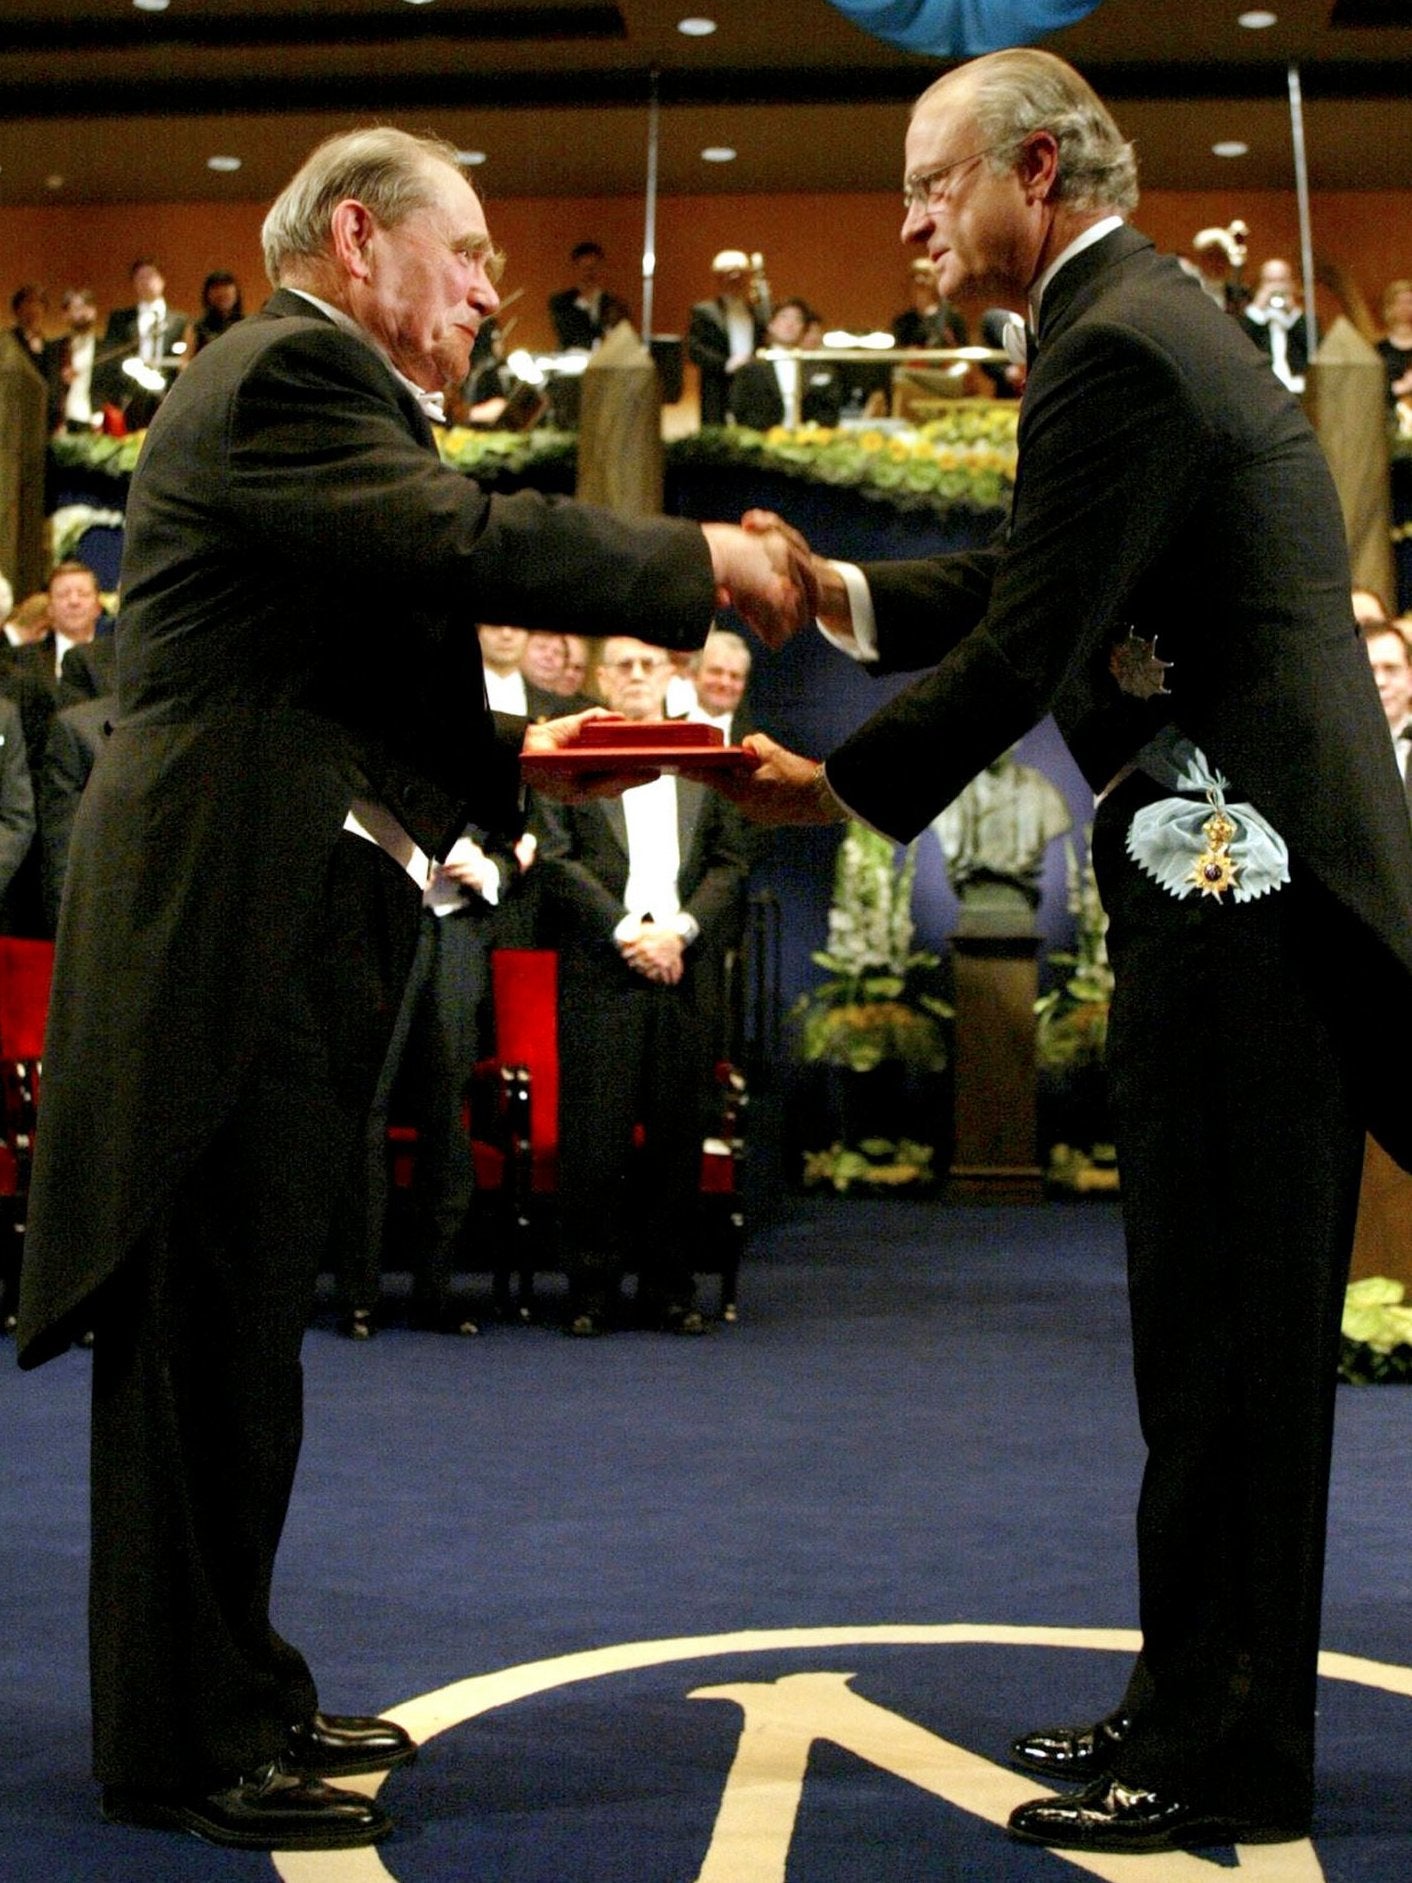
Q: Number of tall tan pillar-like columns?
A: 3